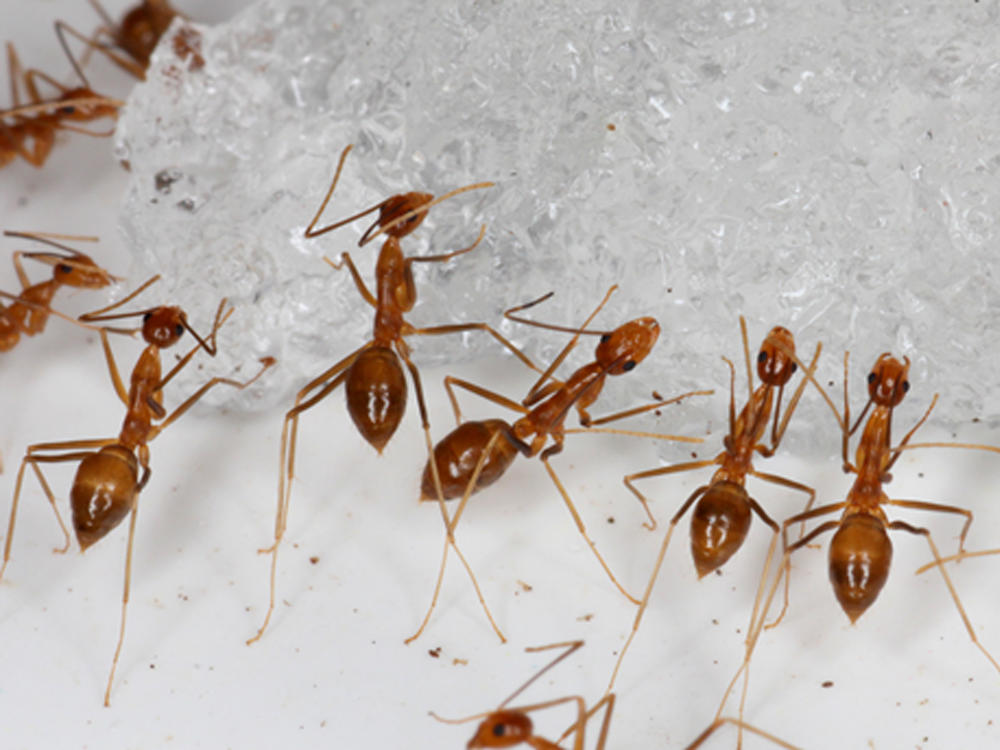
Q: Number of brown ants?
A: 9